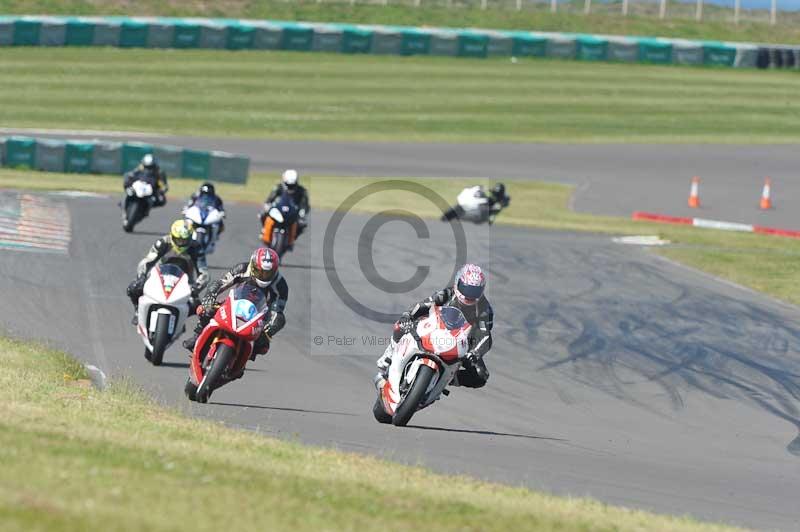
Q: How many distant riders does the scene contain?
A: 4